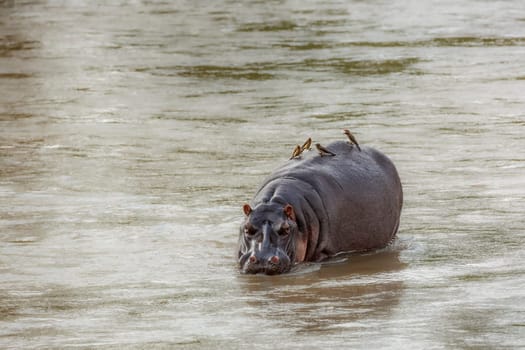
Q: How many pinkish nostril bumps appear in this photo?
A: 2